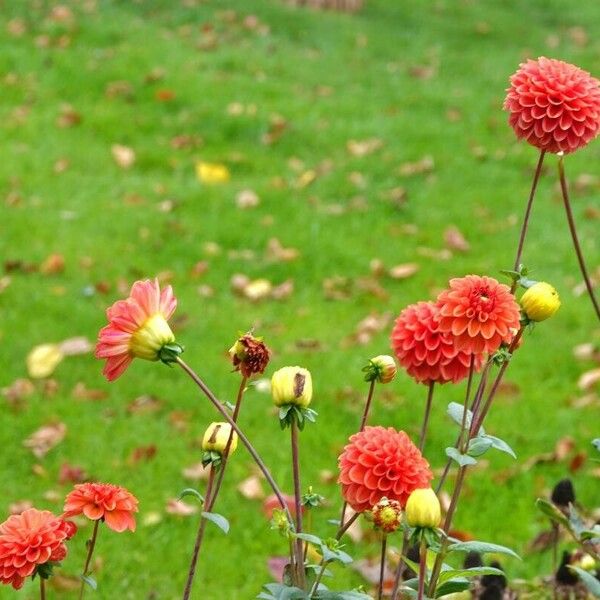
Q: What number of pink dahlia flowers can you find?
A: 7